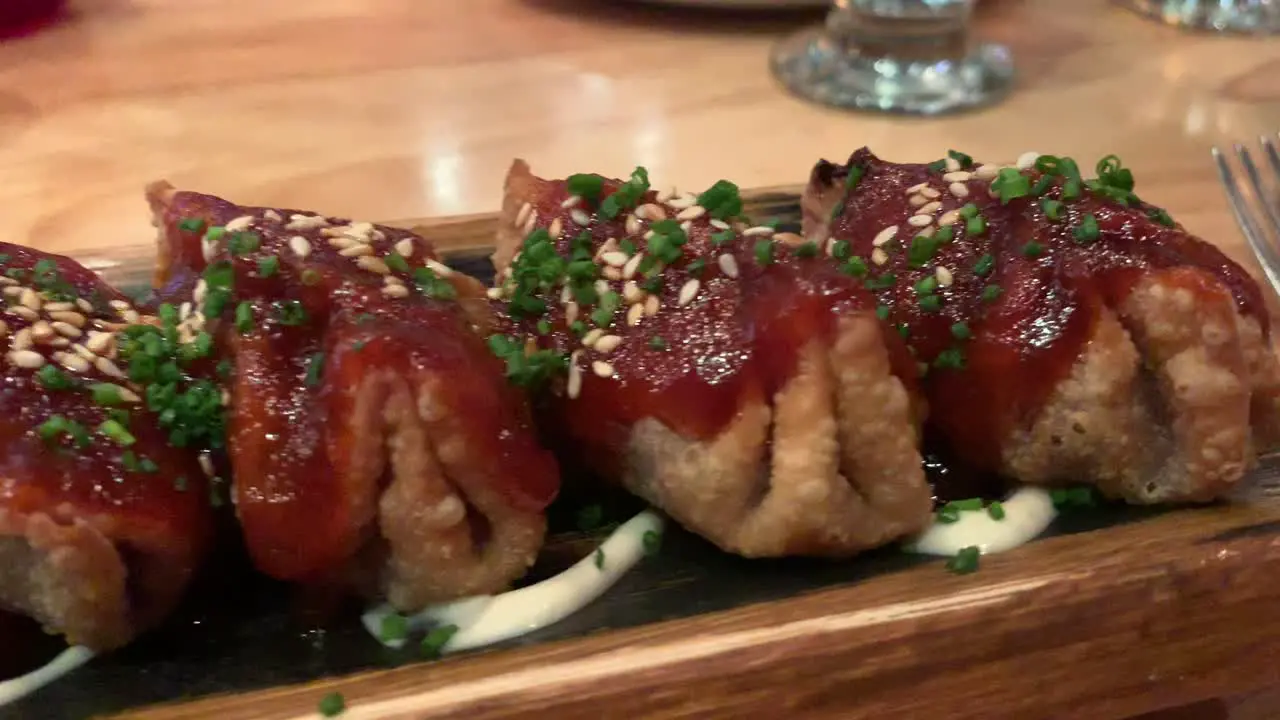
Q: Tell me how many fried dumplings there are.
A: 4